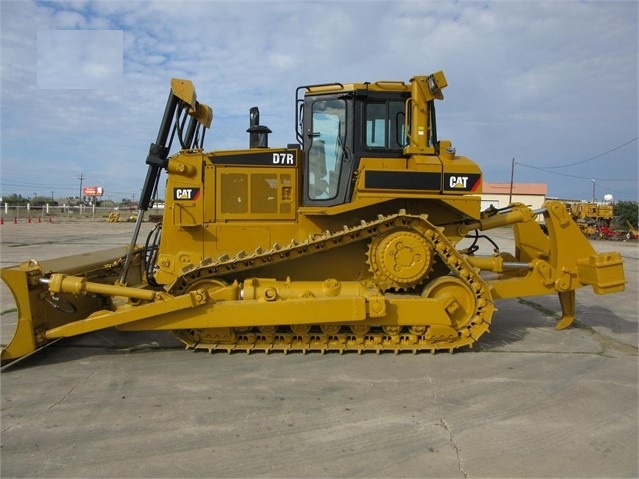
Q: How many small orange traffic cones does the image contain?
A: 5